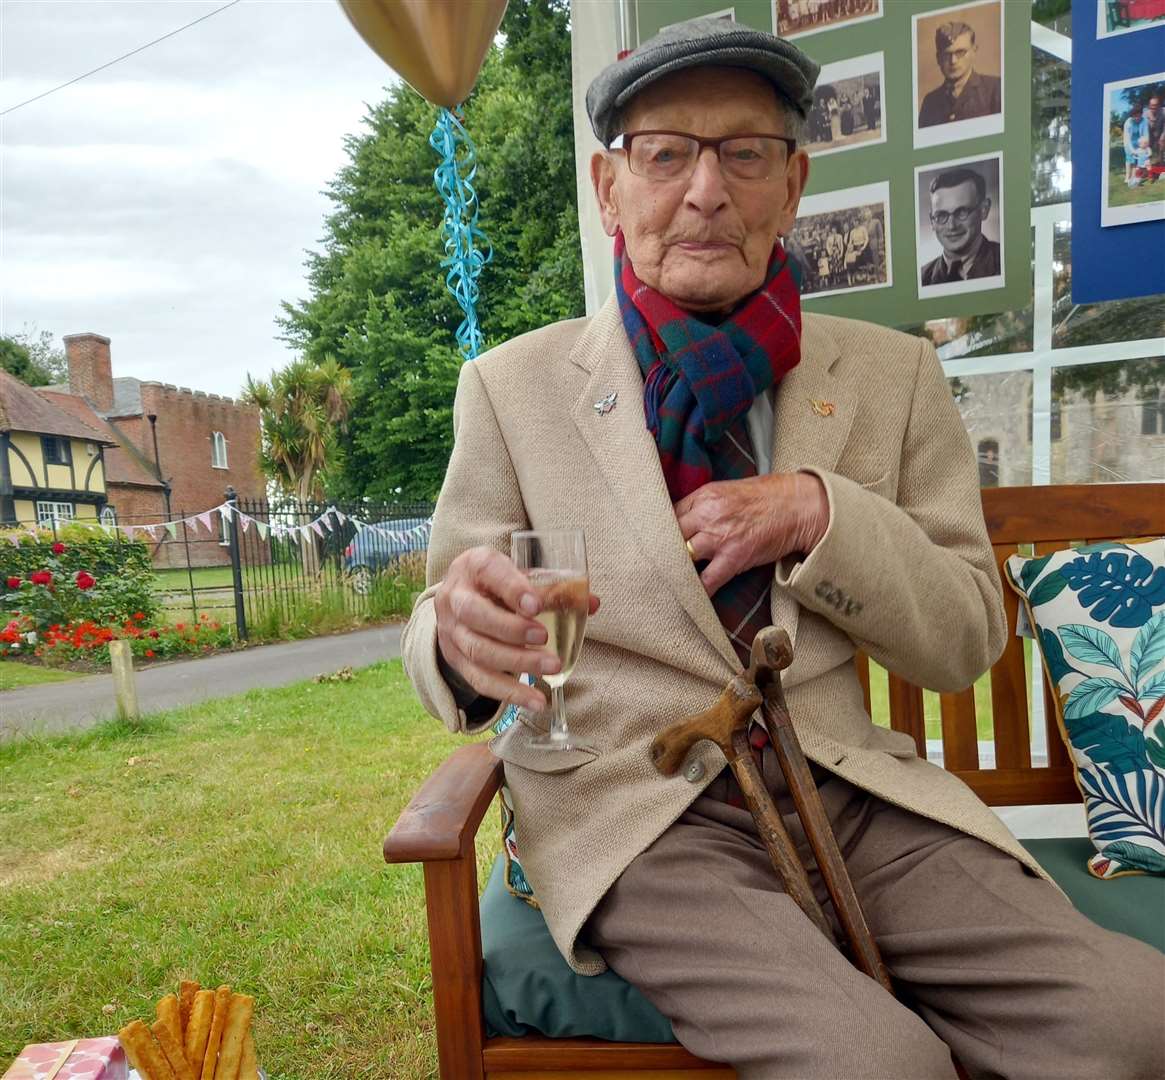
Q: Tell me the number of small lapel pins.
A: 2